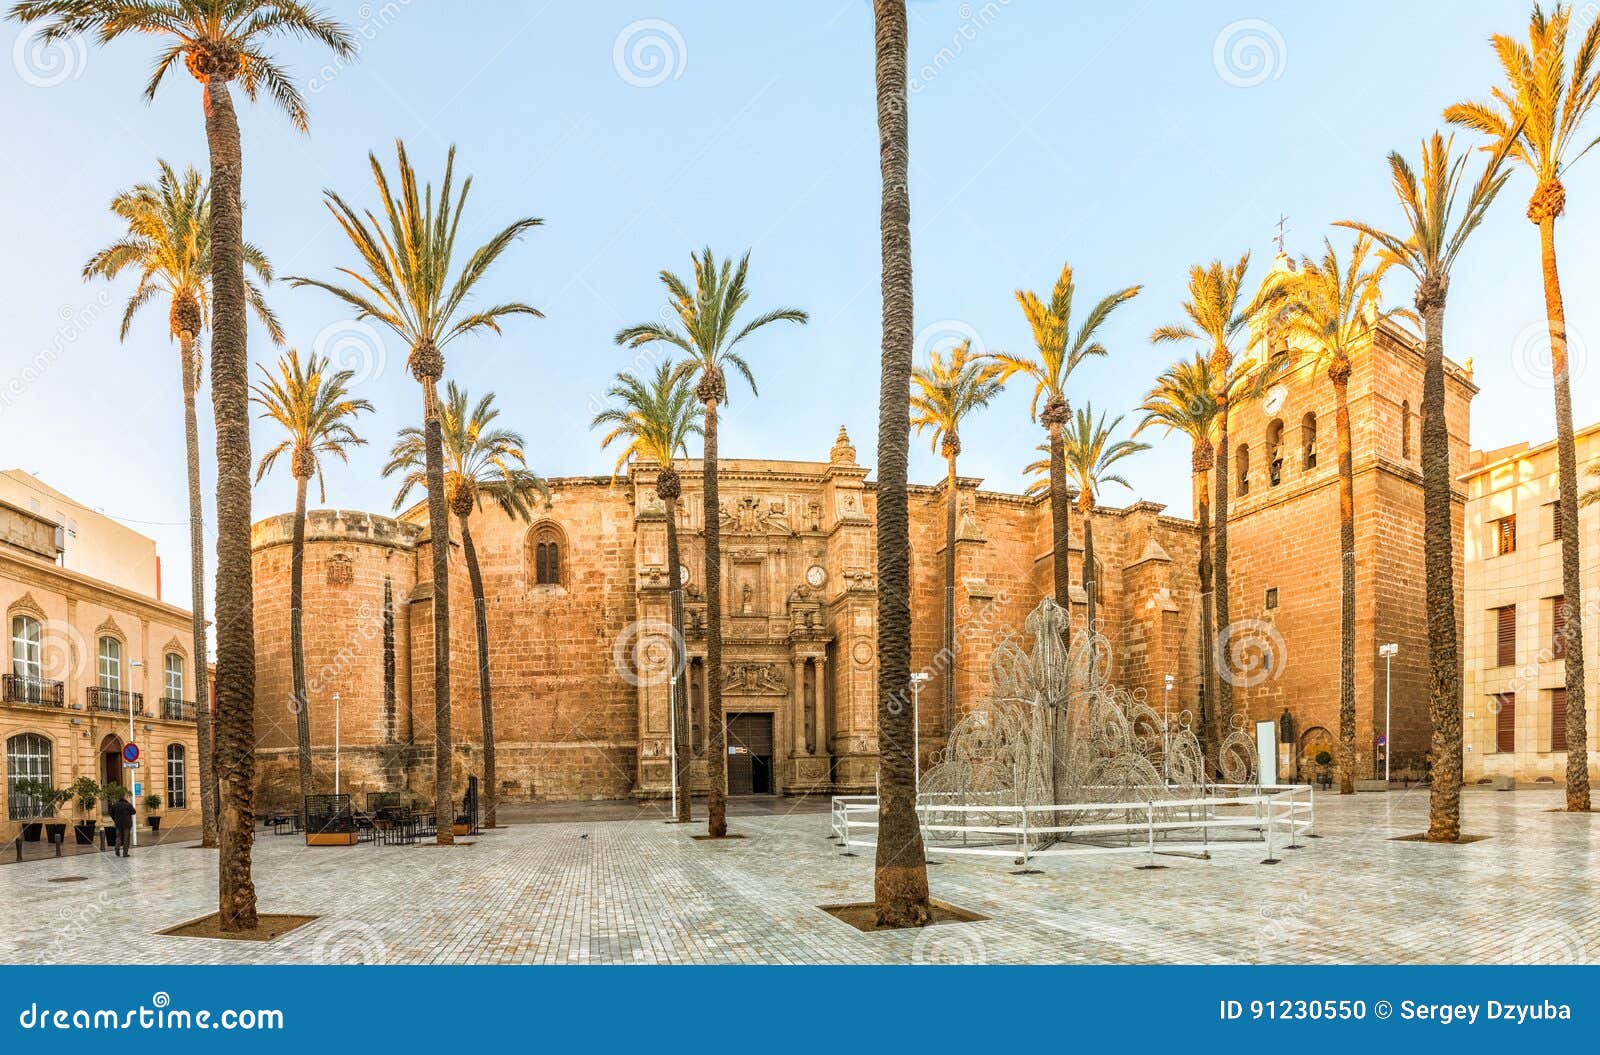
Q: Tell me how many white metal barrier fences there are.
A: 1